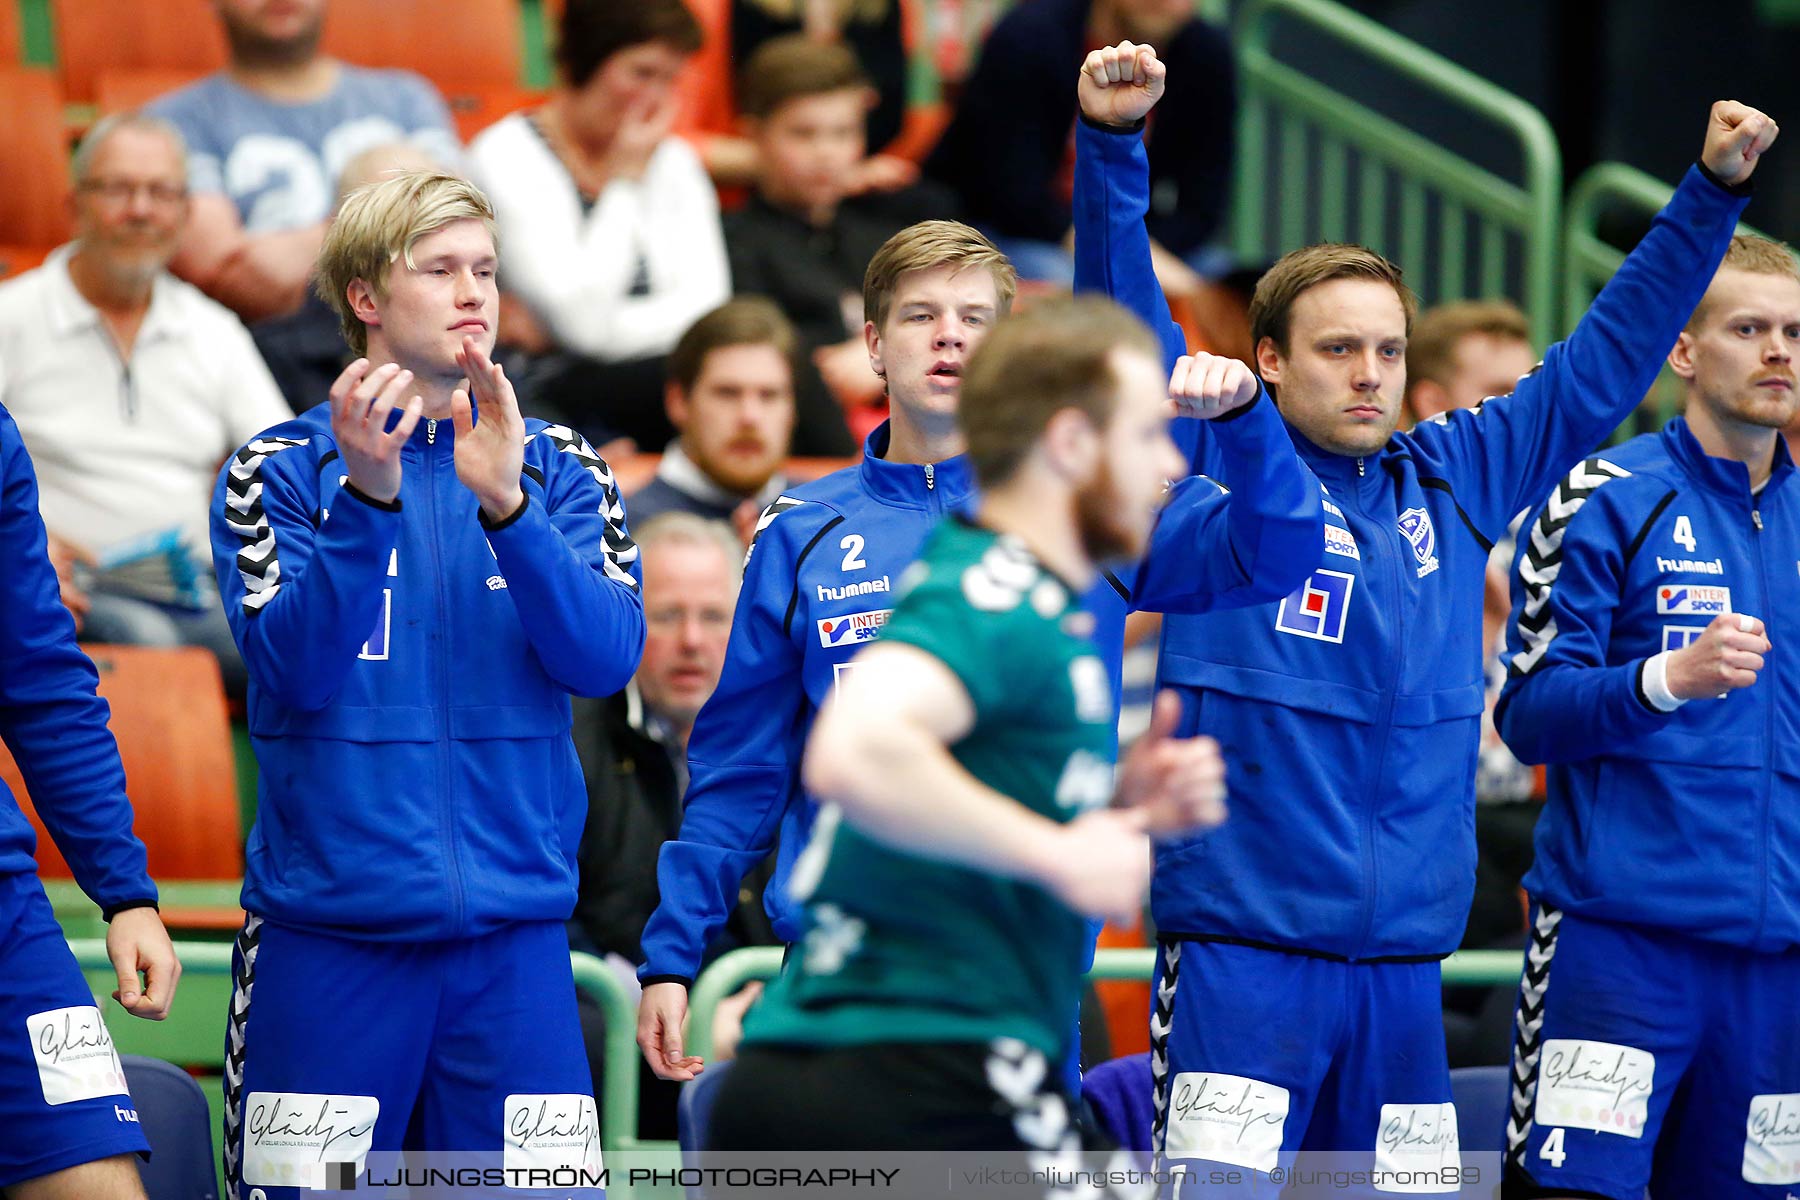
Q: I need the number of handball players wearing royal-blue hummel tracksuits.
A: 5